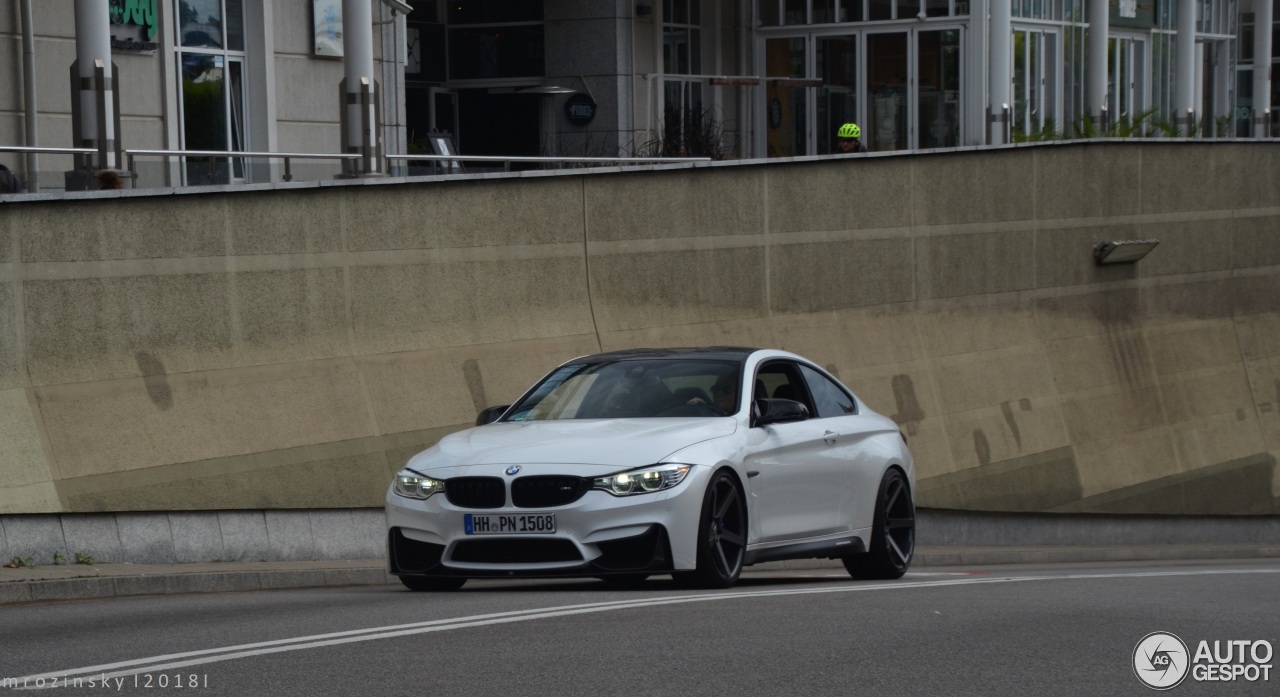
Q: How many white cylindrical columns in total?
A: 6